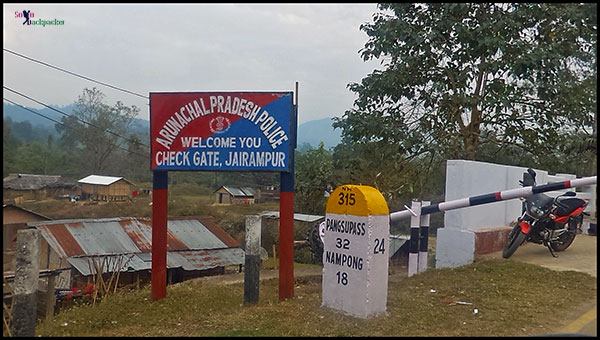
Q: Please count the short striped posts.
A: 2